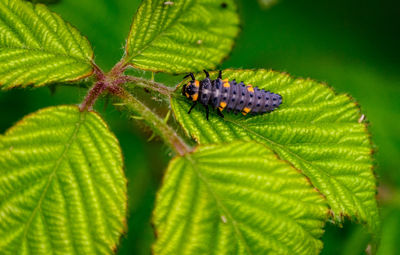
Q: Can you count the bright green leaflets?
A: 5